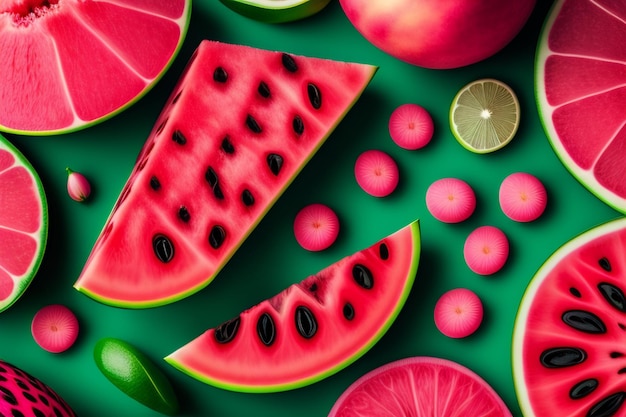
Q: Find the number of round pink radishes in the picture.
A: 8